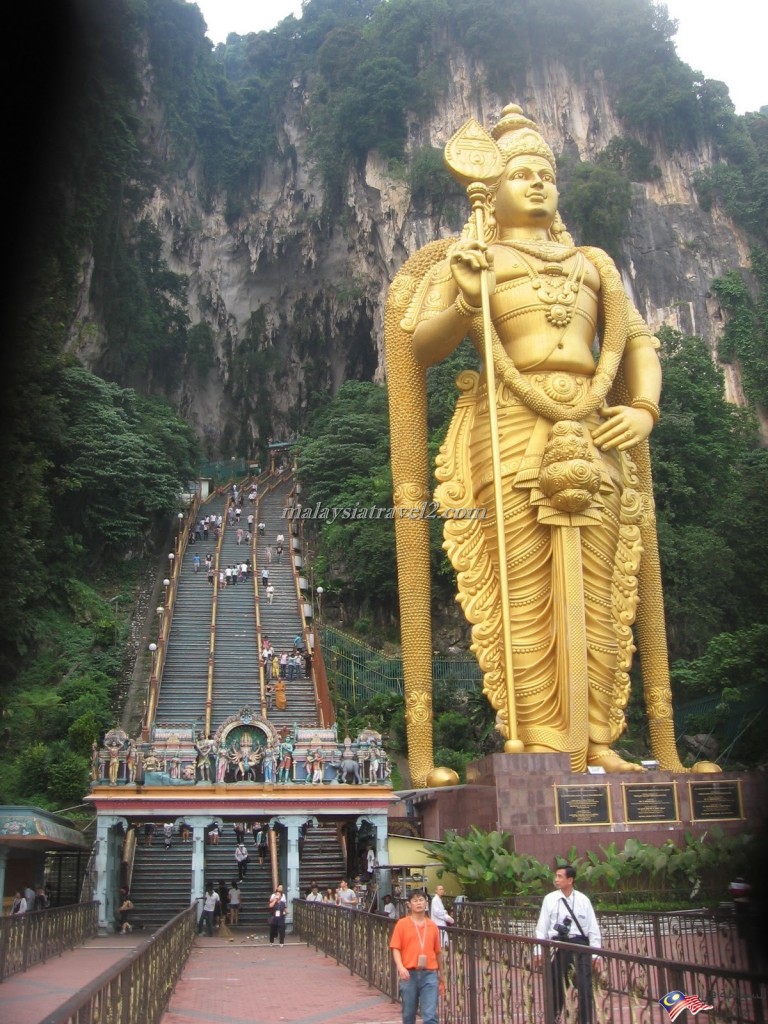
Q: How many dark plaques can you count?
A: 3